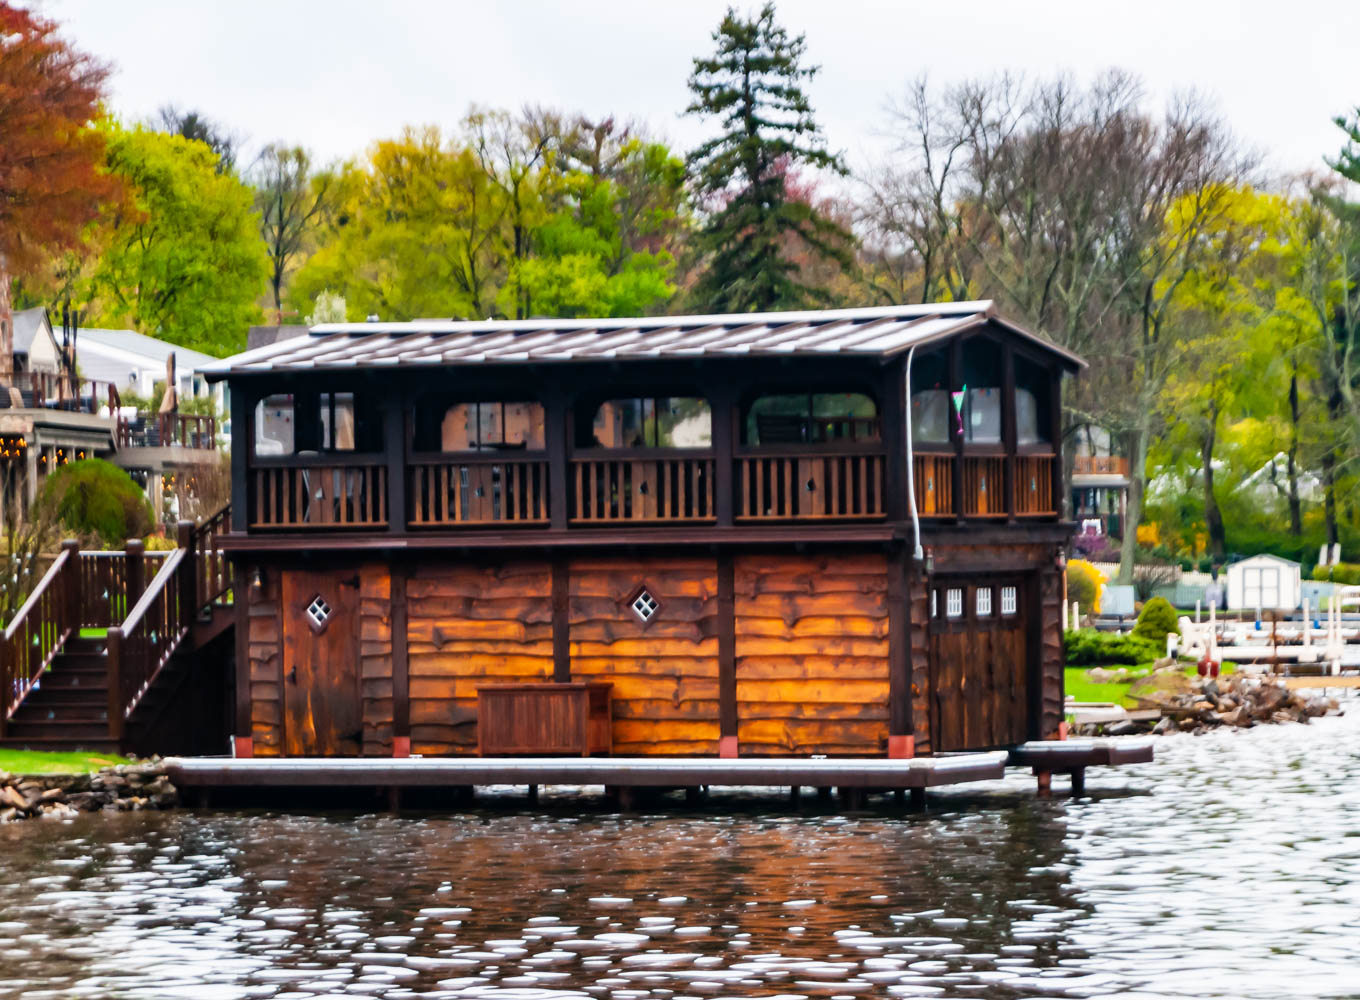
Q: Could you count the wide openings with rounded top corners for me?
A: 4